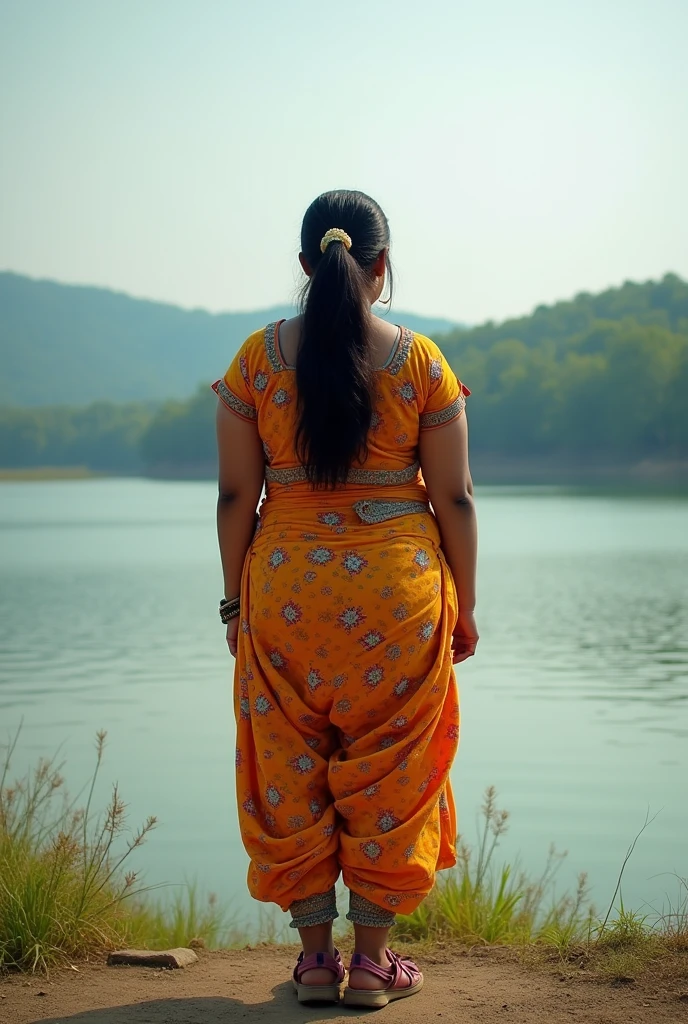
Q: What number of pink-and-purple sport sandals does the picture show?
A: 2